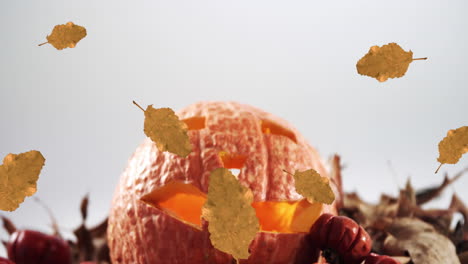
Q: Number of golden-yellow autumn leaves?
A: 7